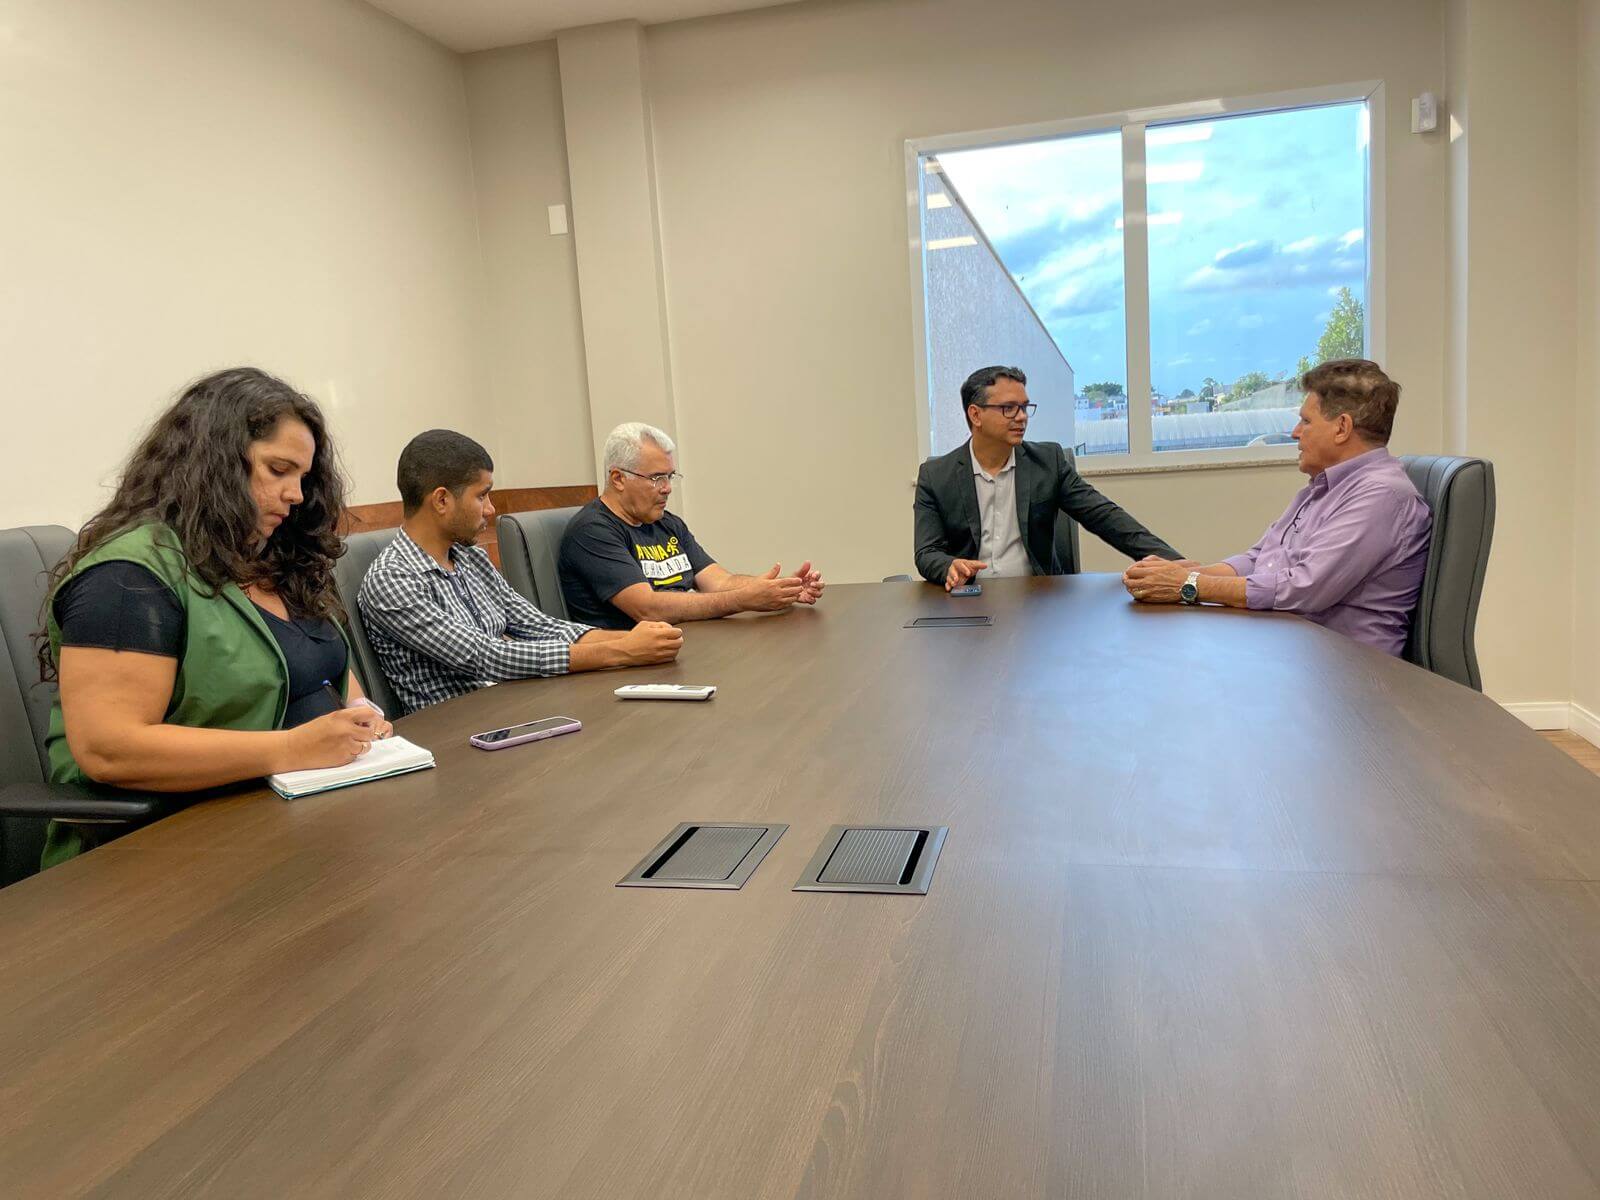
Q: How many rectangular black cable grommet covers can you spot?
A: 3